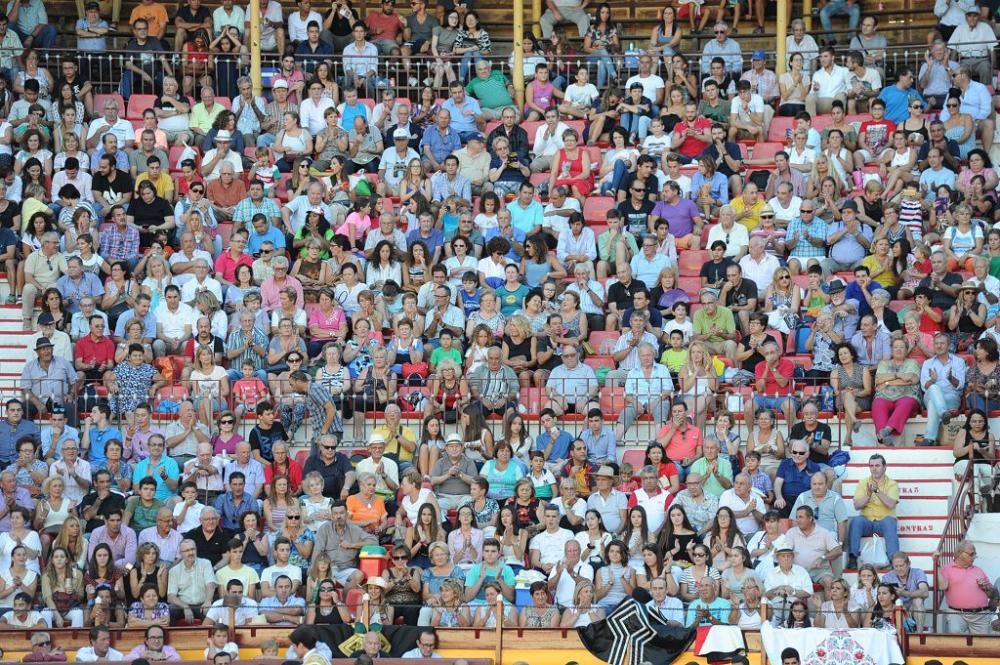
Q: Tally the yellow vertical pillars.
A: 5